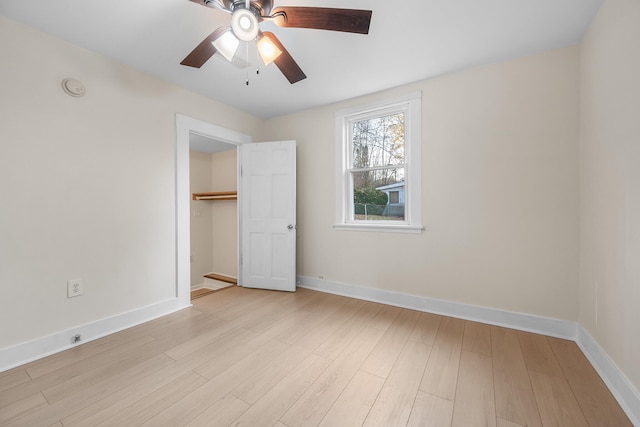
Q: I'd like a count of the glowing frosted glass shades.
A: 3